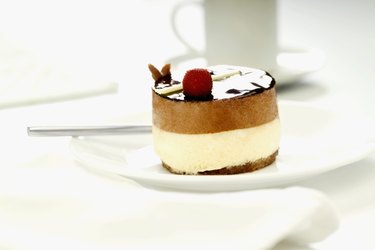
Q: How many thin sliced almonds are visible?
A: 2